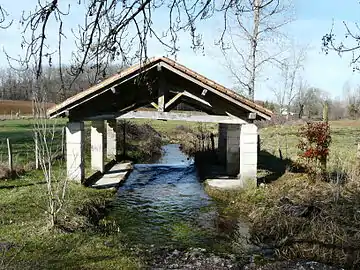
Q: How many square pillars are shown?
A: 6